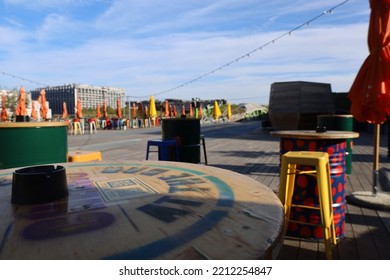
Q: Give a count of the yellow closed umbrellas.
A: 3